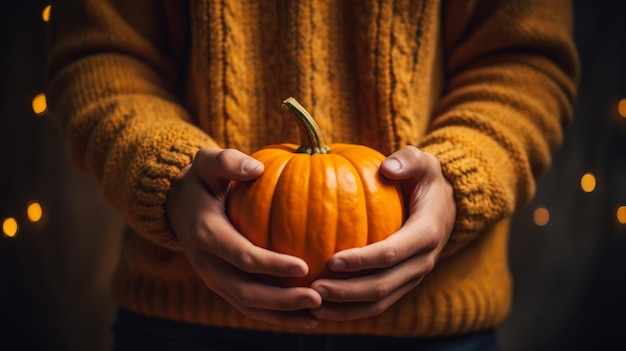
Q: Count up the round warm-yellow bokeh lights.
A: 8